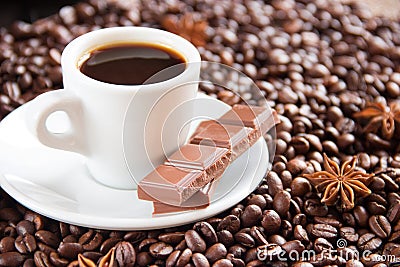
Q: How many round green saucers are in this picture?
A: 0